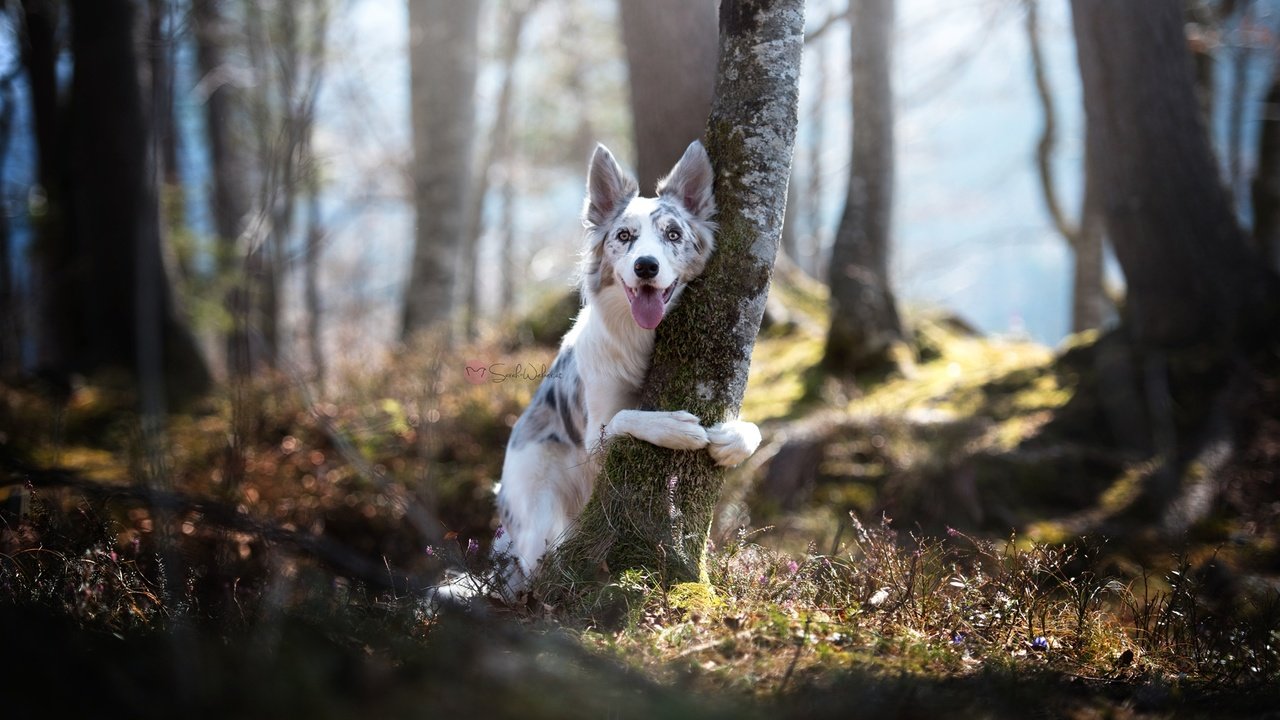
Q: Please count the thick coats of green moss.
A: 1